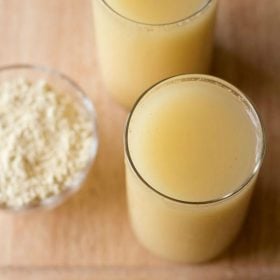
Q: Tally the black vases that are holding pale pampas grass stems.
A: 0